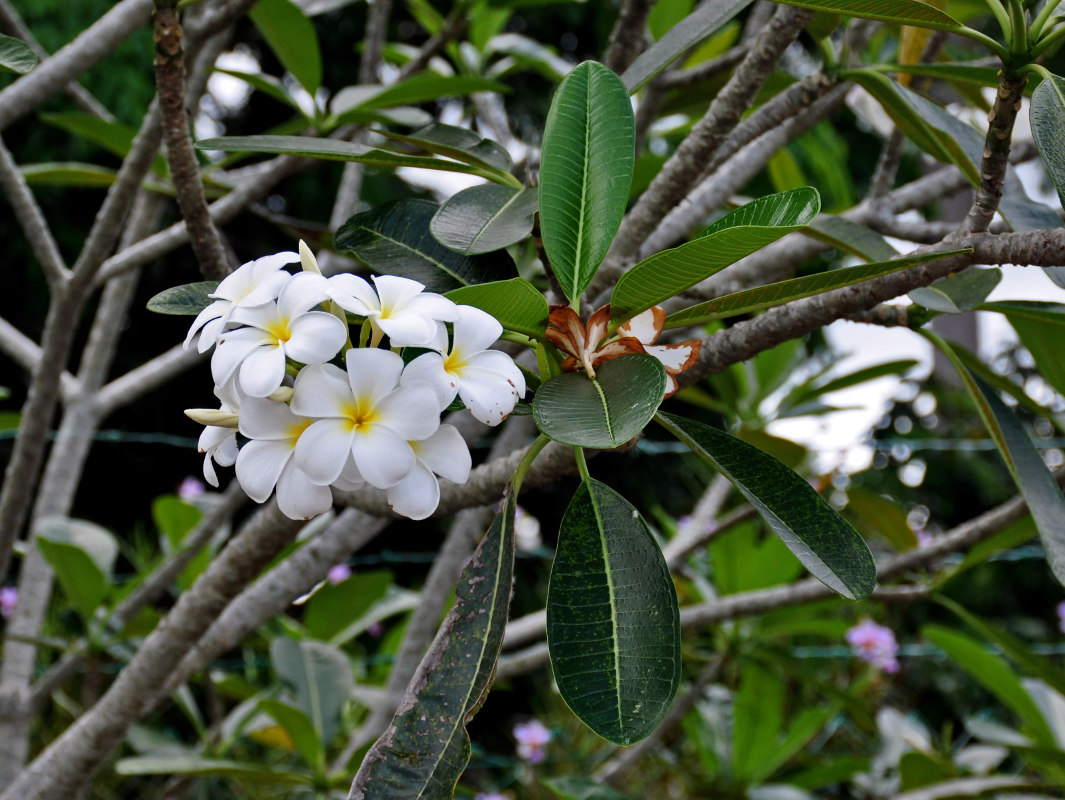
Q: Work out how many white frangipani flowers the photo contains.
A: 8